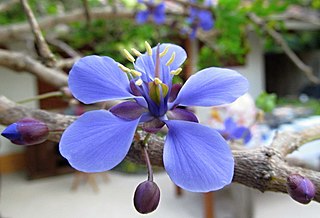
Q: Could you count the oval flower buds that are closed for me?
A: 3